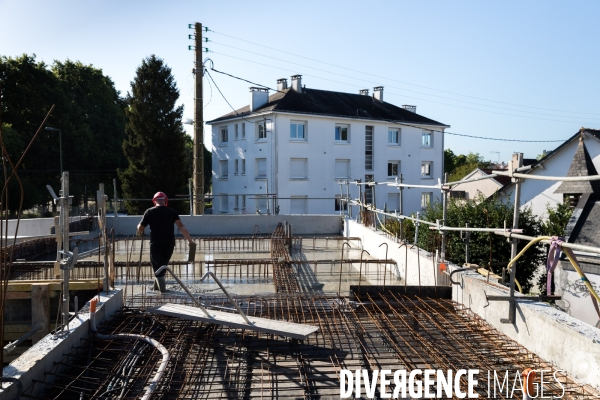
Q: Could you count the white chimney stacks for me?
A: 6